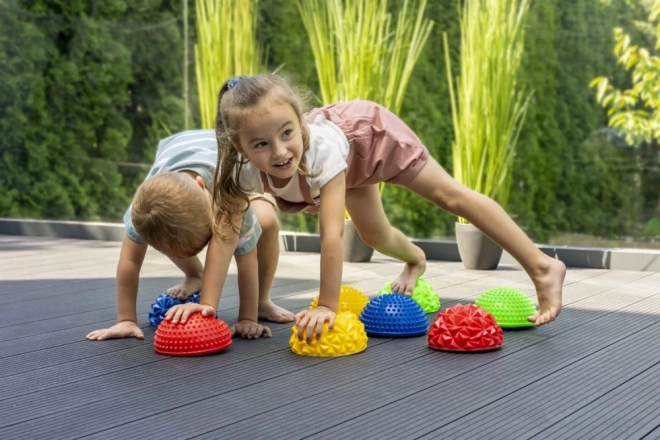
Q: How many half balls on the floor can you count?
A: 8